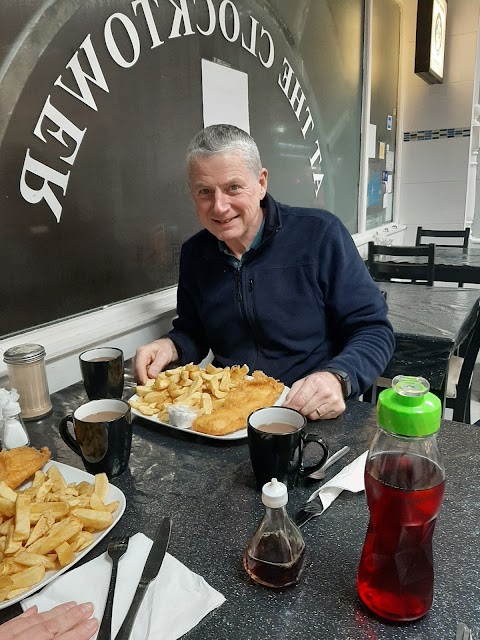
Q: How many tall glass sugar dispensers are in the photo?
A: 1